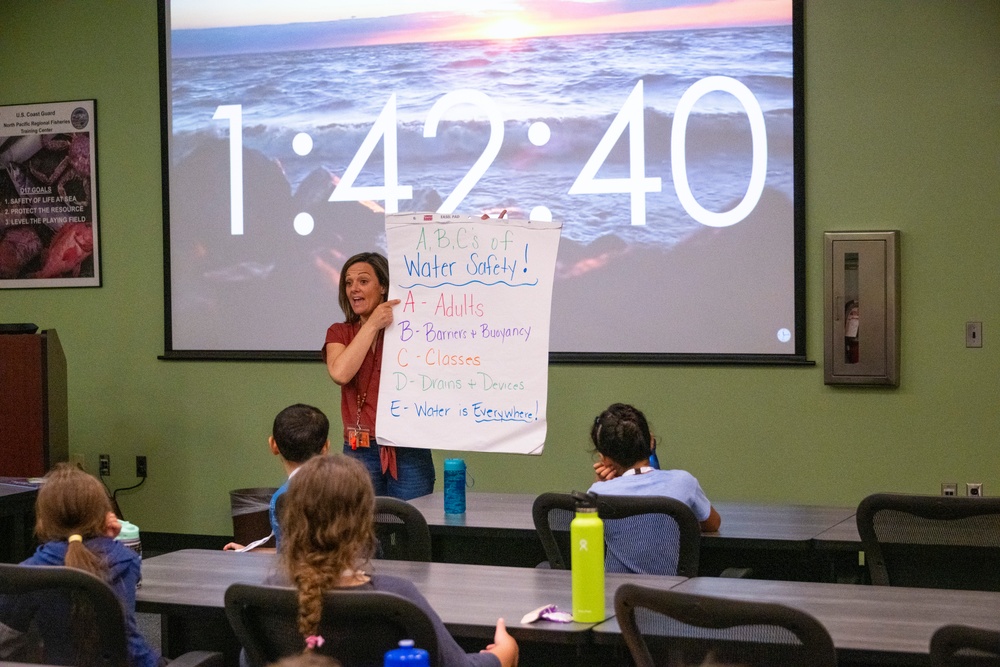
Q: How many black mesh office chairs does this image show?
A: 7